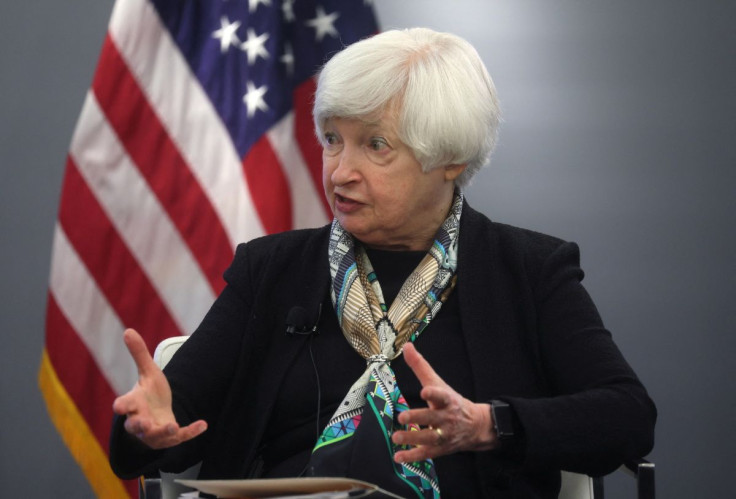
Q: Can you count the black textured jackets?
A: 1